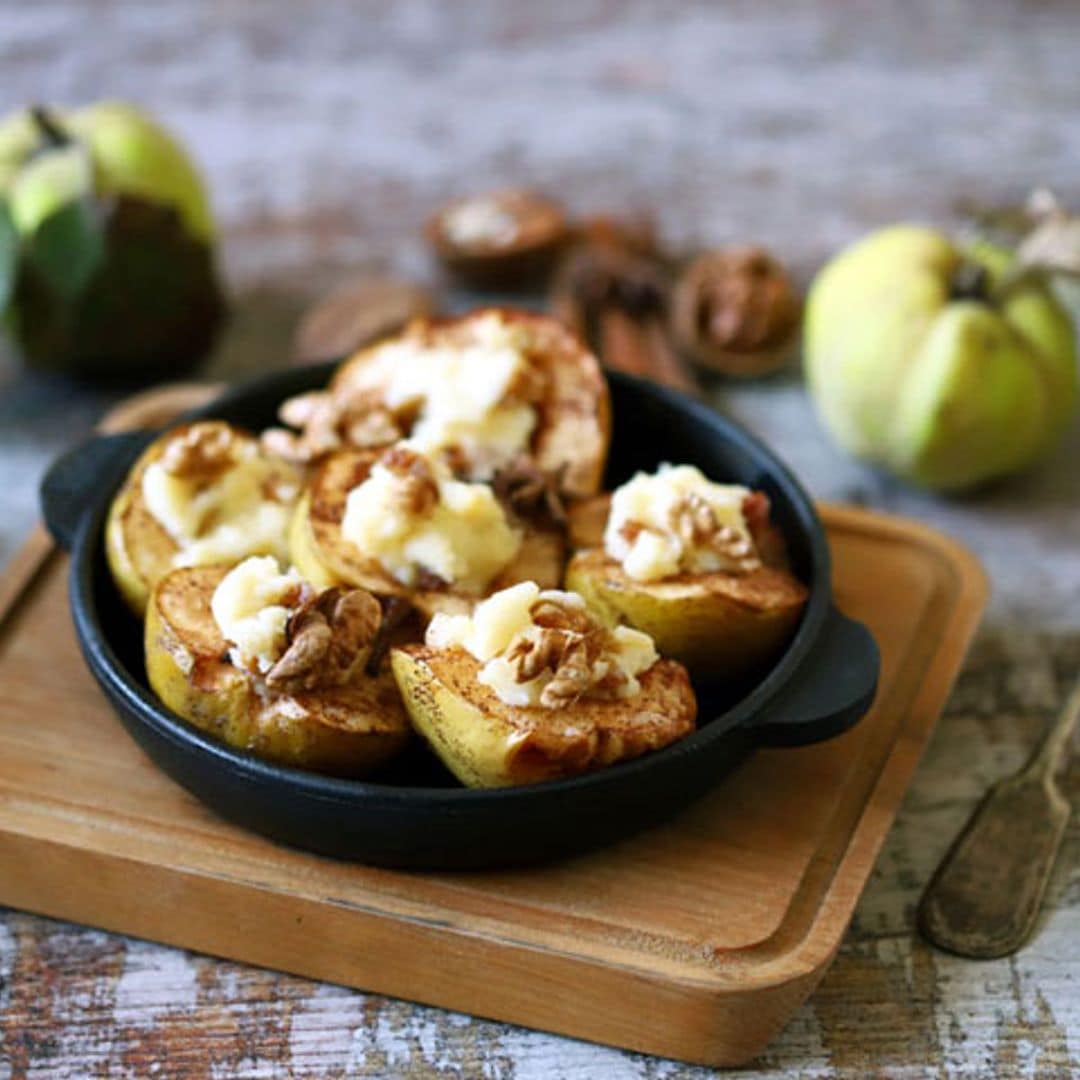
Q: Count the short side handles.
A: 2